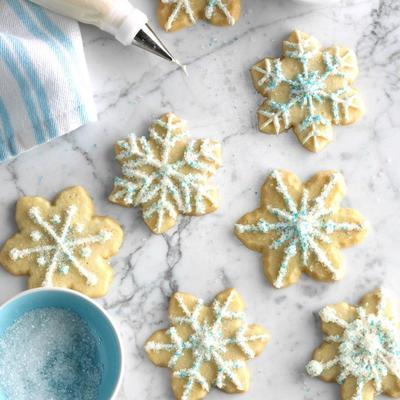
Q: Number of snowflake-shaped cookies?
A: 7